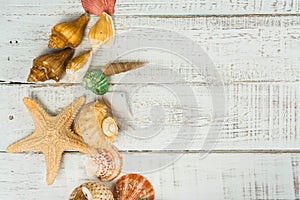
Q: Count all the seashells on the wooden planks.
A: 11